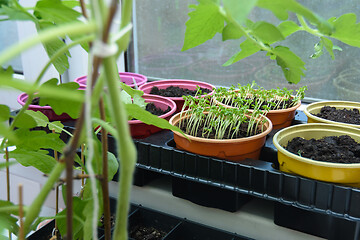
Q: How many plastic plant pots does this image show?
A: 8